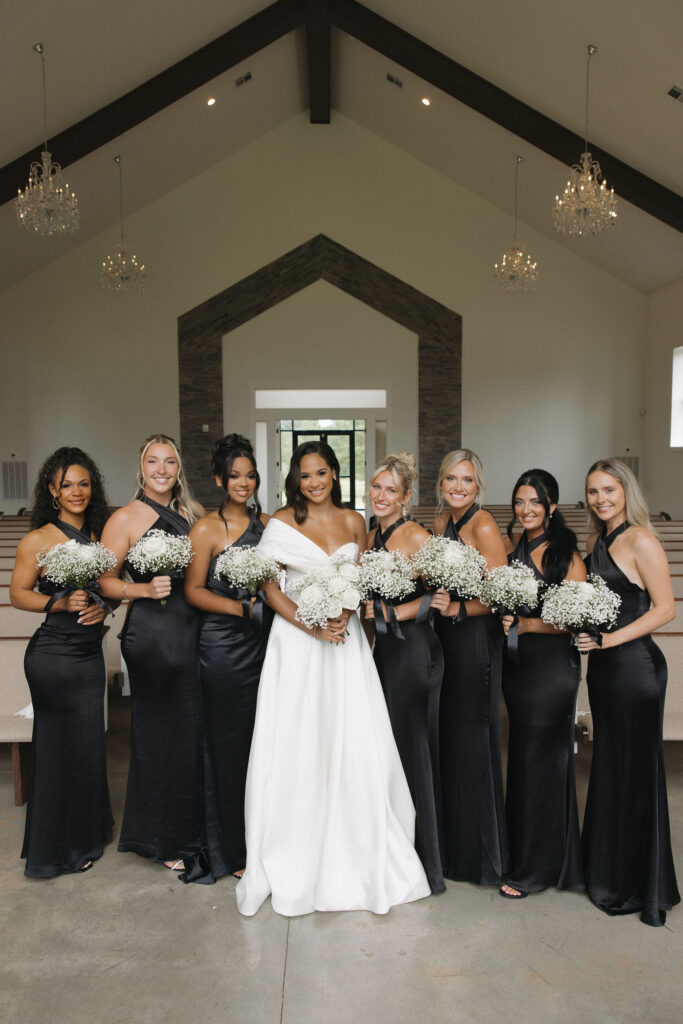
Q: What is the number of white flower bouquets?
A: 8